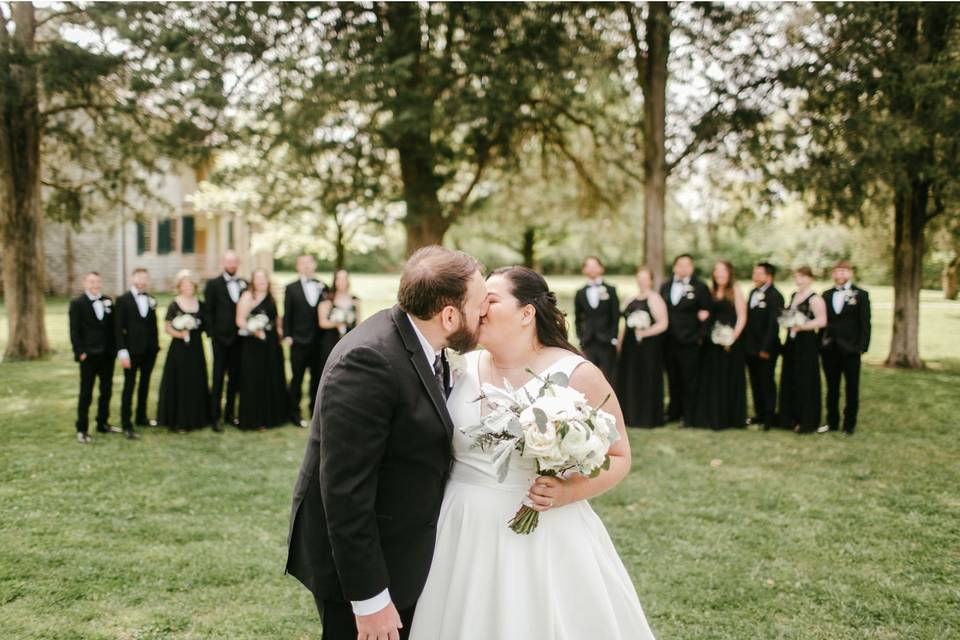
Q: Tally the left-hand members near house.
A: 7